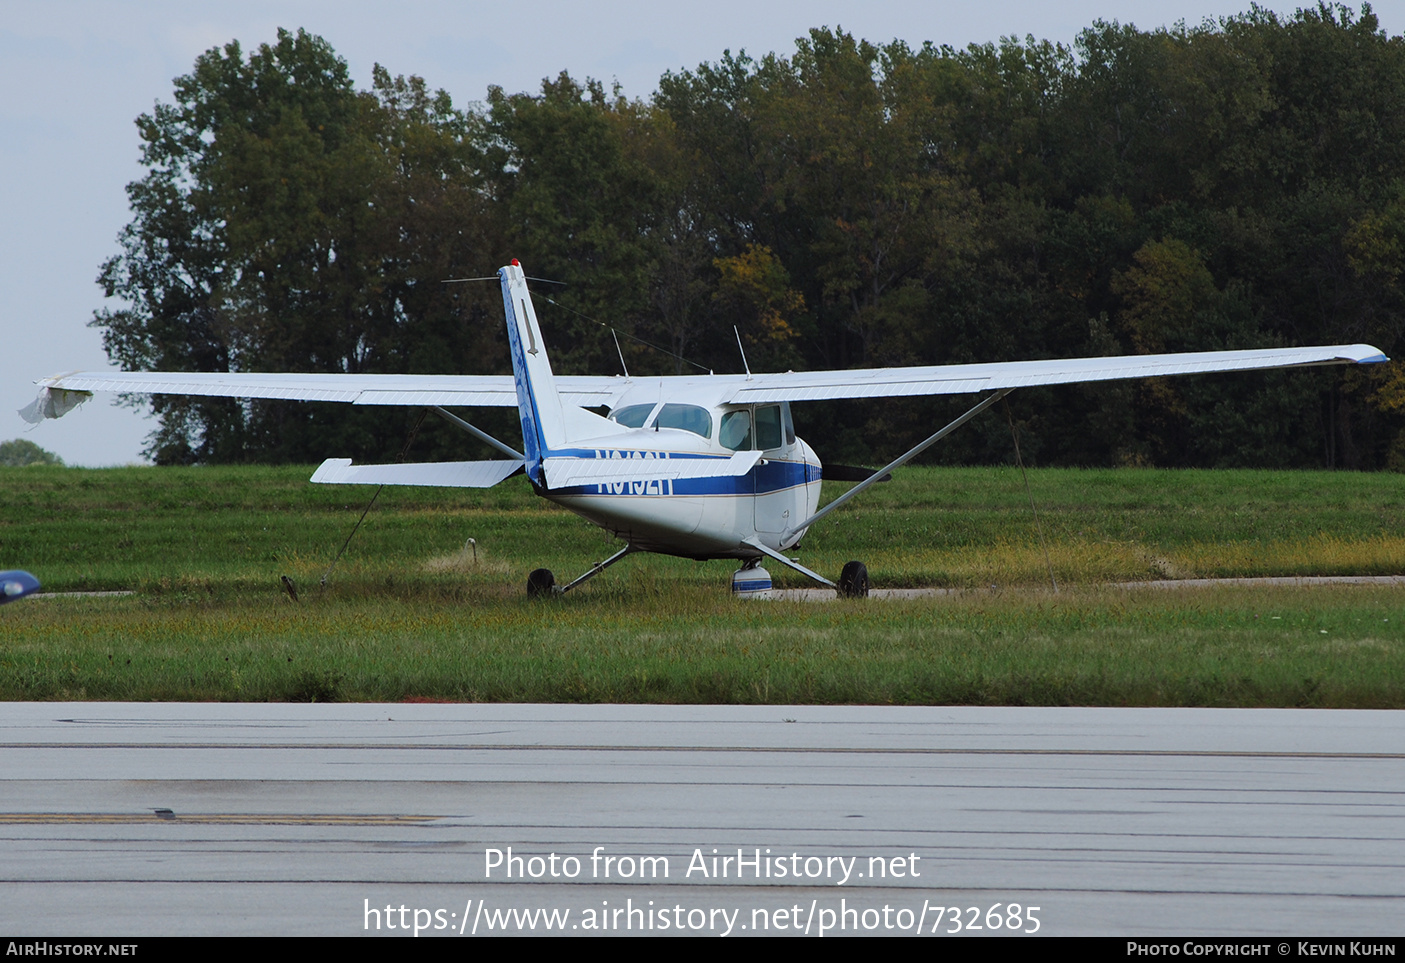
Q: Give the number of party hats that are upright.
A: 0